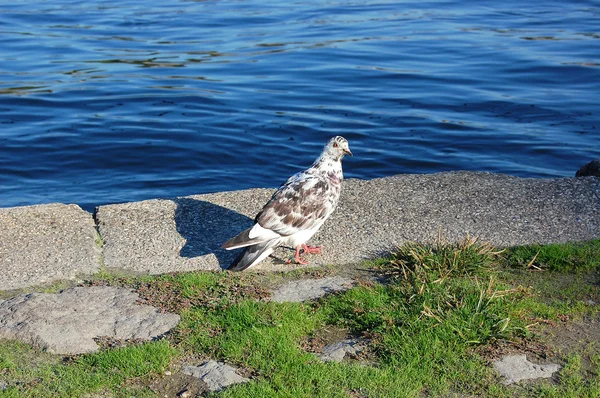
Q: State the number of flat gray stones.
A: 5